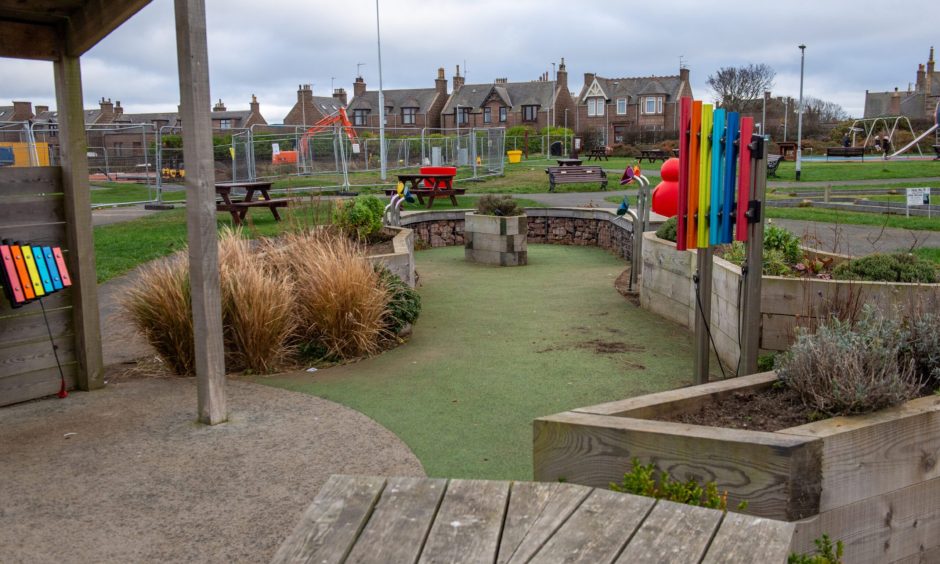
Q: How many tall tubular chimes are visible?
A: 6